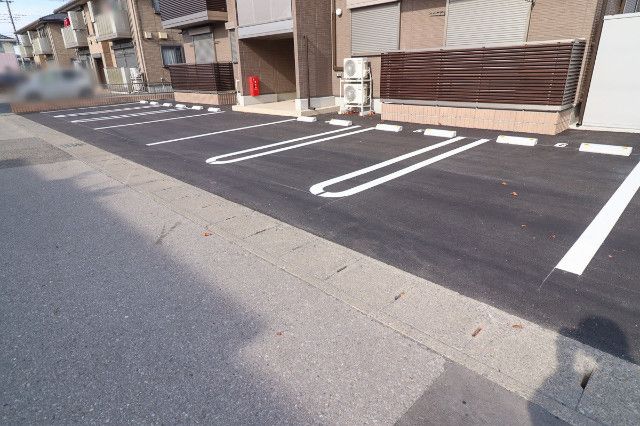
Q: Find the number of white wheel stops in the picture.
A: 12